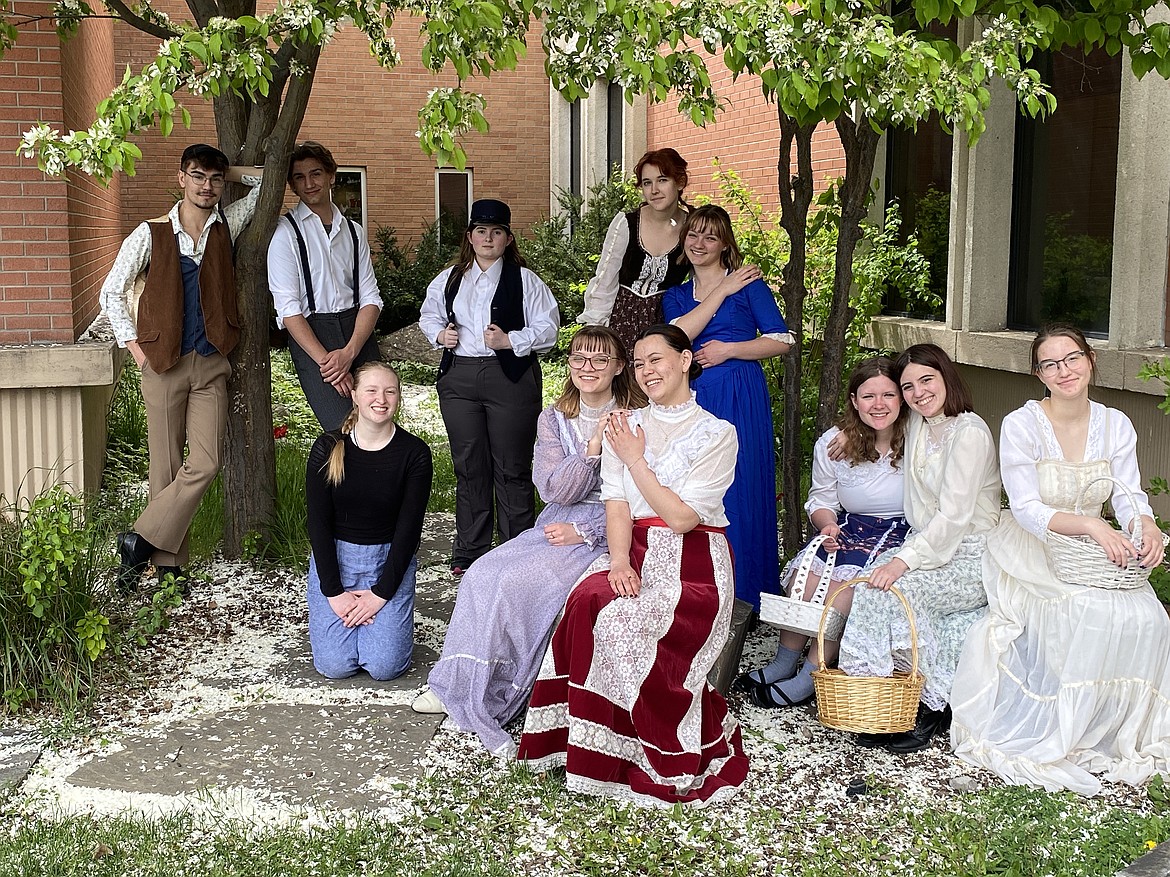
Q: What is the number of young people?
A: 11